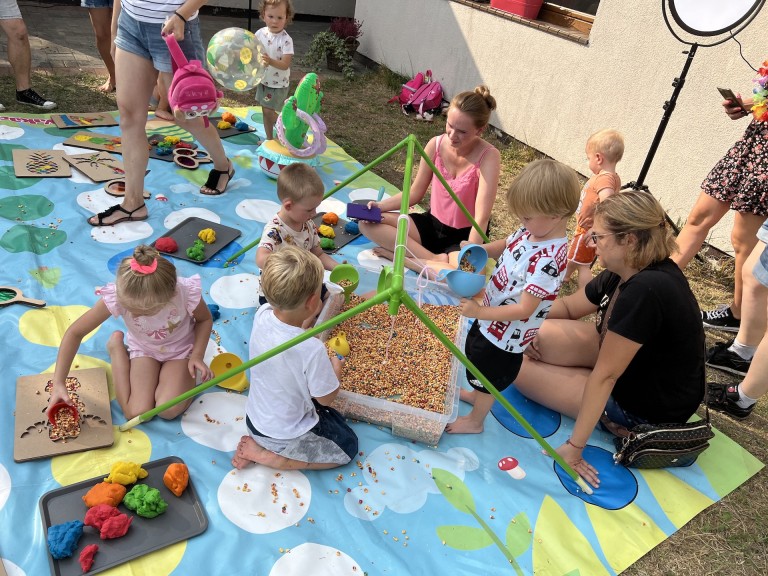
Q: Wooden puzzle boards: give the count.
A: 5